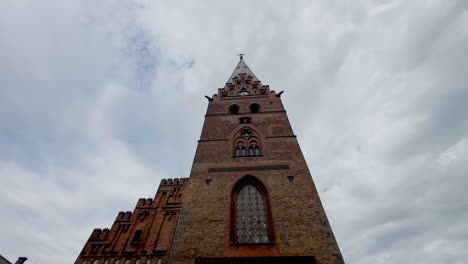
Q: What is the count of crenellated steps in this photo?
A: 4